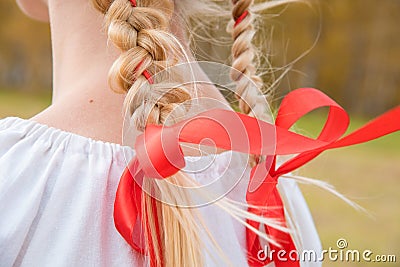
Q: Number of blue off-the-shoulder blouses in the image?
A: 0